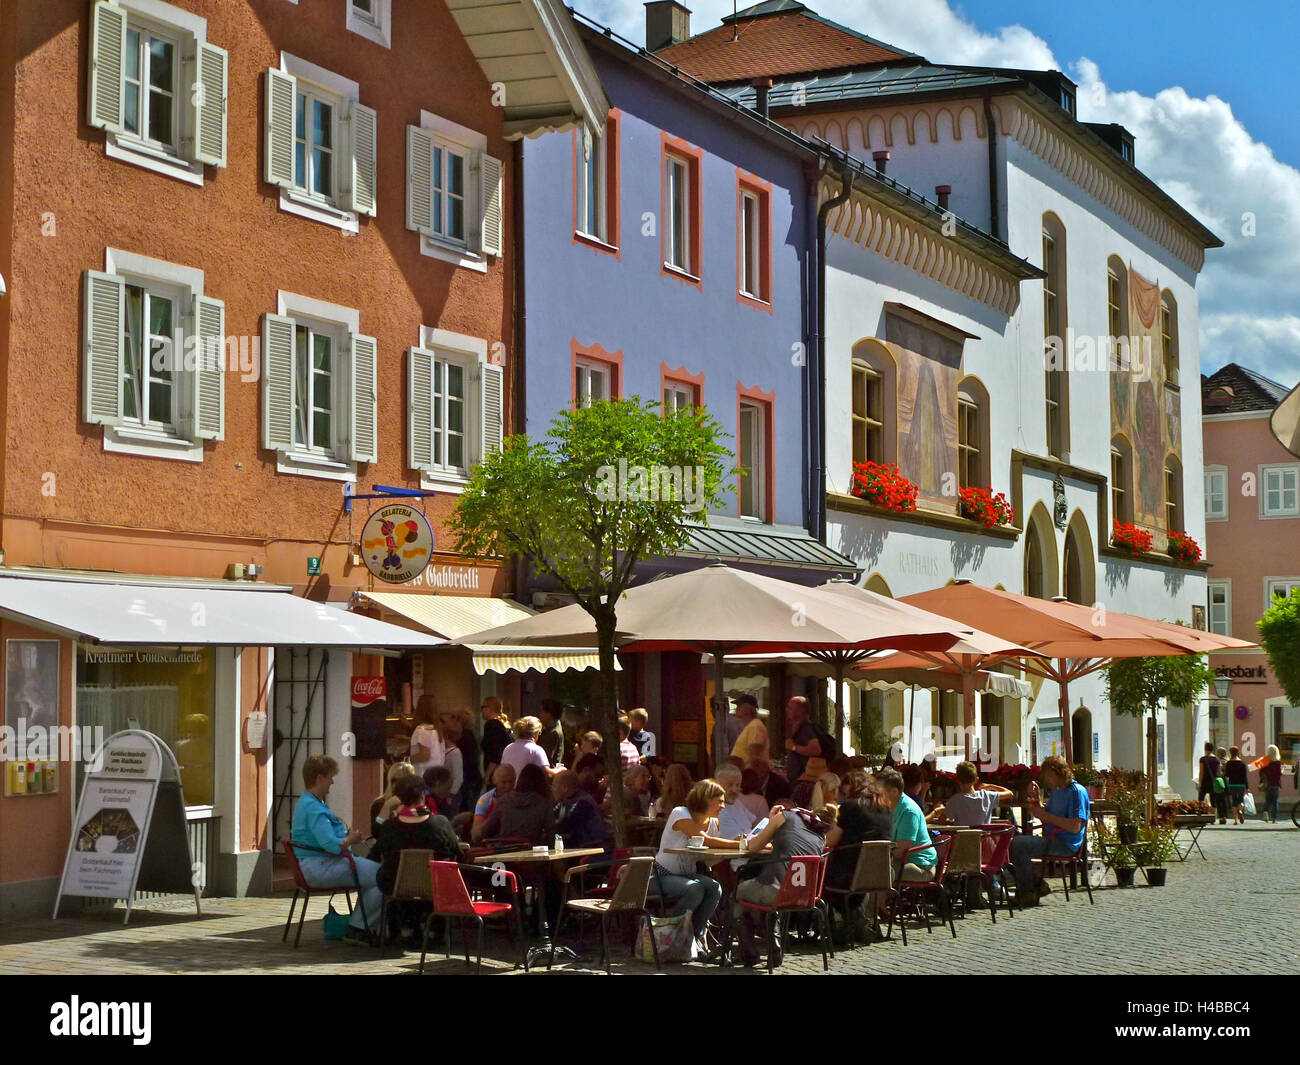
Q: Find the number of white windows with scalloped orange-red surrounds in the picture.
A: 6